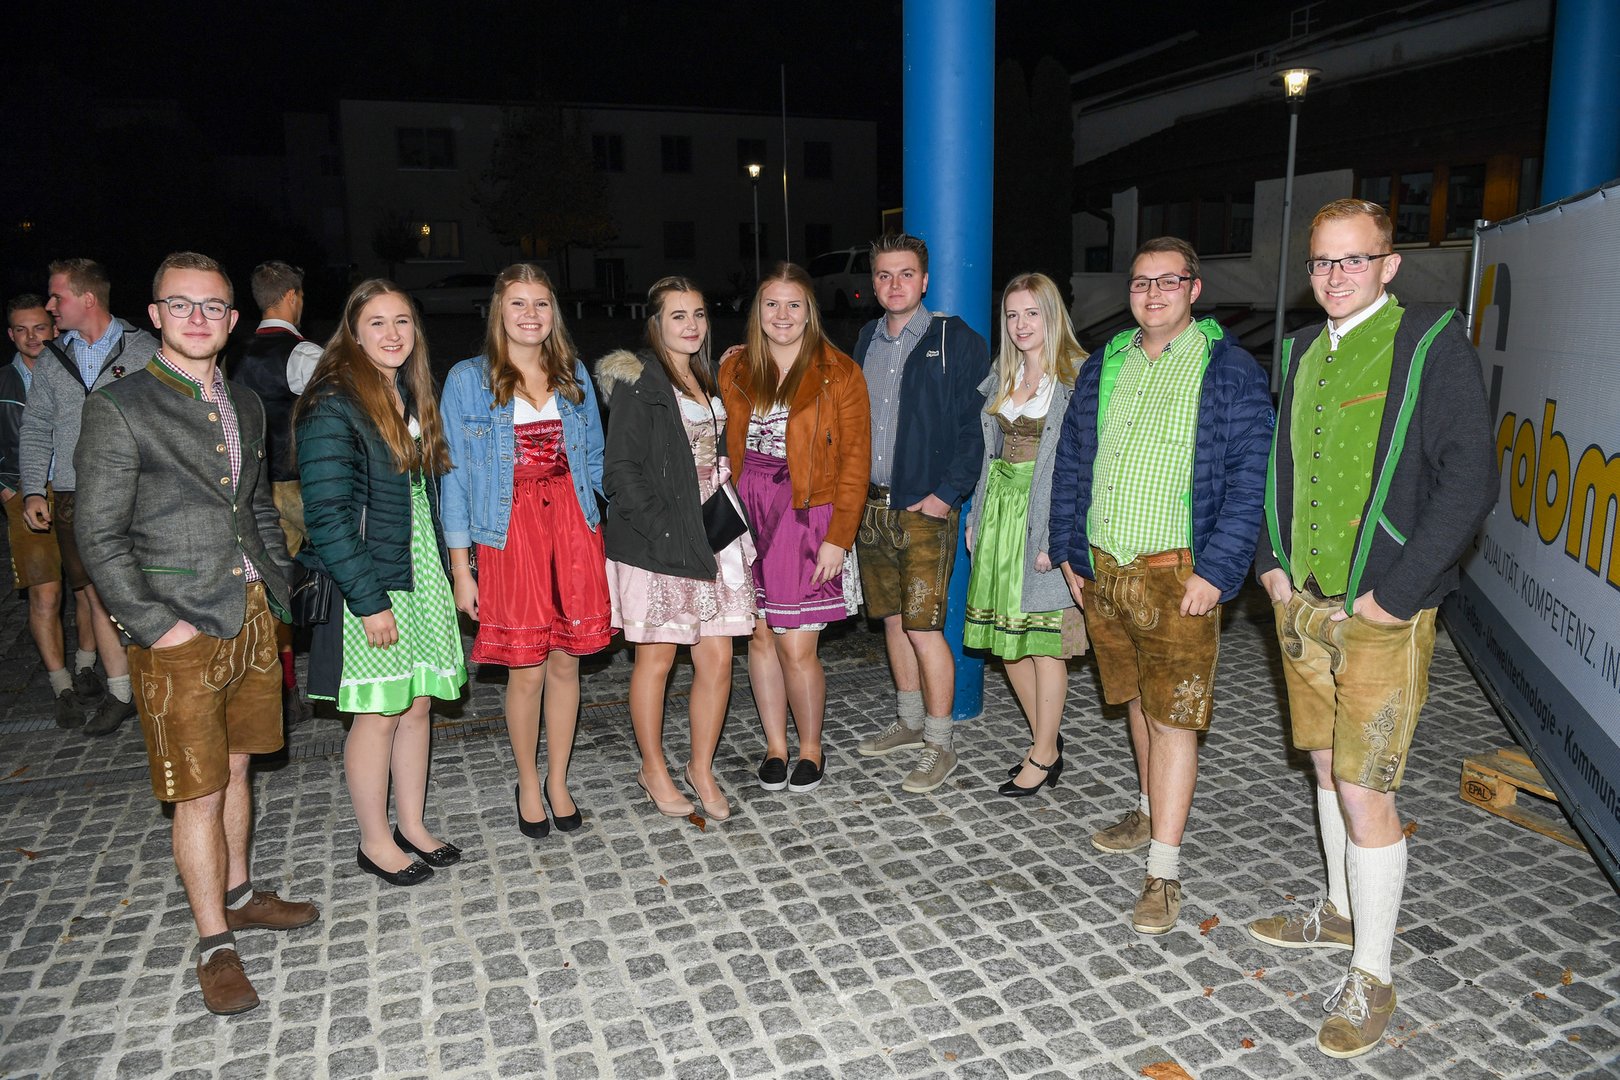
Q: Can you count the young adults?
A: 12